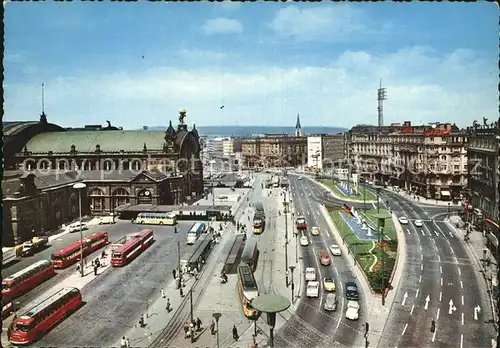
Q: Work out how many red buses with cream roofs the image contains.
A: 2